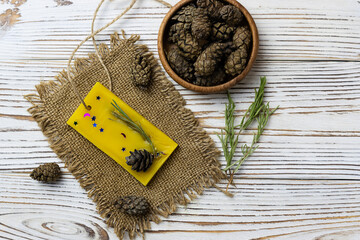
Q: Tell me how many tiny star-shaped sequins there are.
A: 6